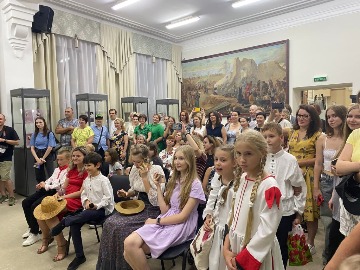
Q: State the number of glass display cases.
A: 4